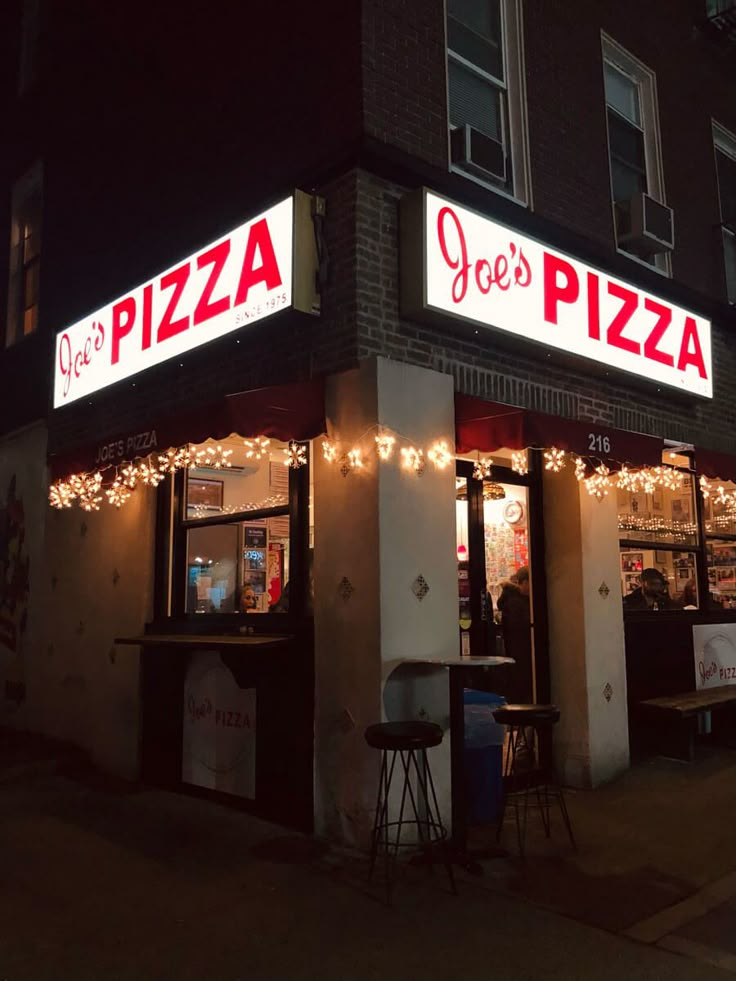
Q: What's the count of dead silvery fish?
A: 0